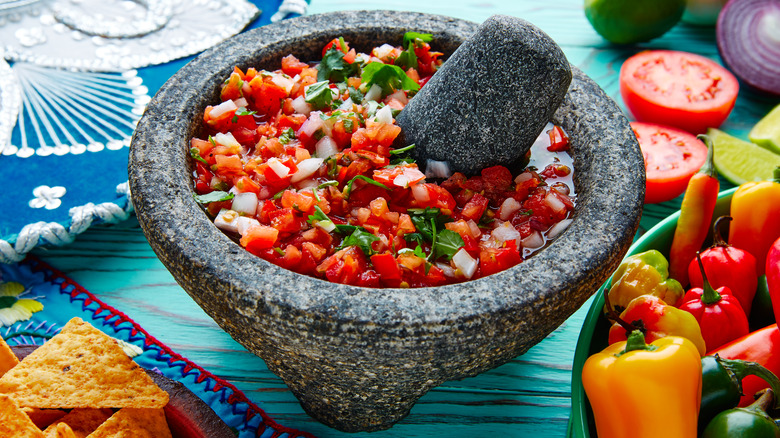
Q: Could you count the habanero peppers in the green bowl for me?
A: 4